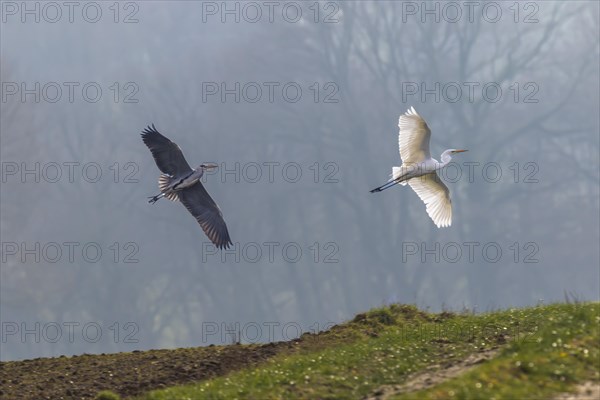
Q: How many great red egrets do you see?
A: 0